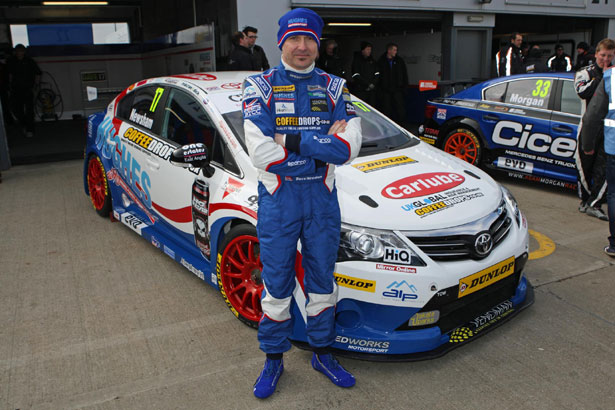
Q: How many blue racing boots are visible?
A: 2